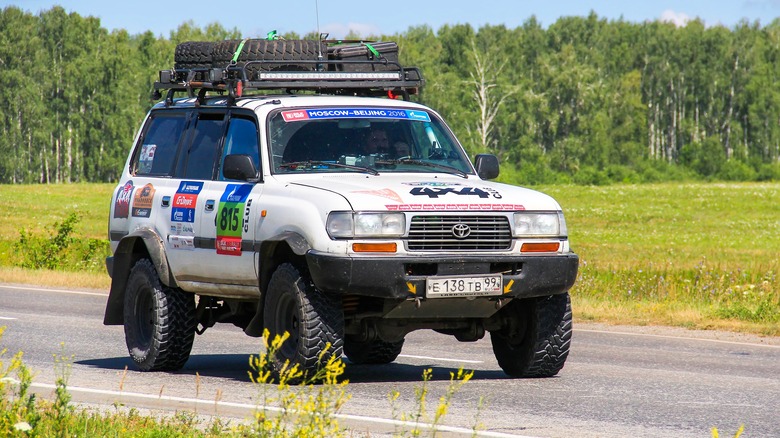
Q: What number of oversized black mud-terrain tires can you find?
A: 6